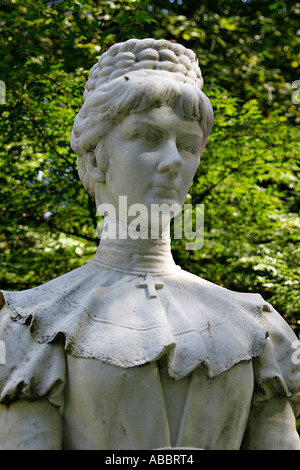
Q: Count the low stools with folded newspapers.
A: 0